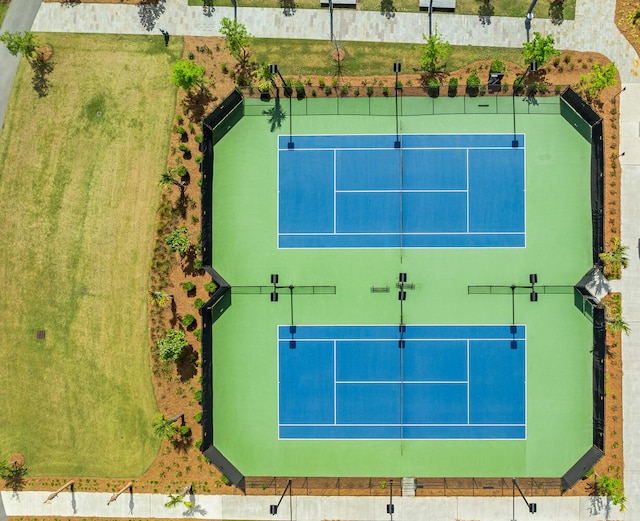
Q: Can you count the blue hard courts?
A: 2